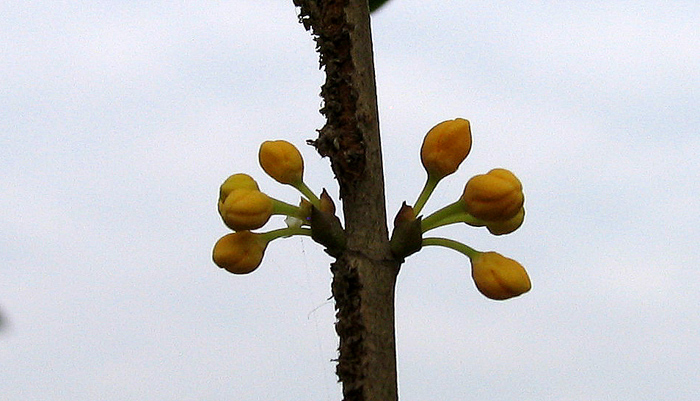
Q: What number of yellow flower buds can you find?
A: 8